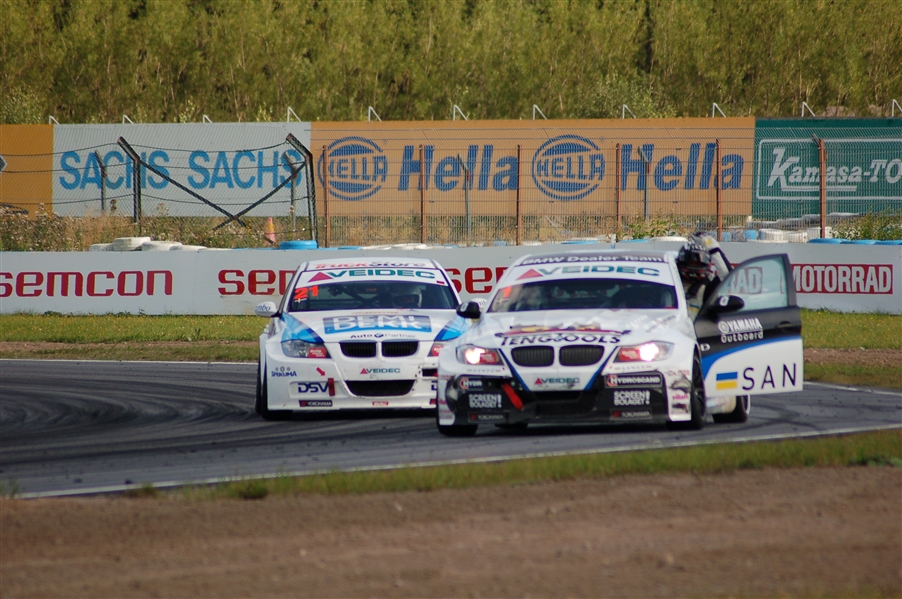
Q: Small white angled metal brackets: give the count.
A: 11